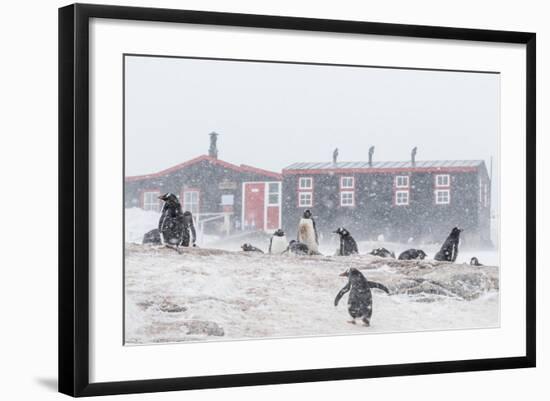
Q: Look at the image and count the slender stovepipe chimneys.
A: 3